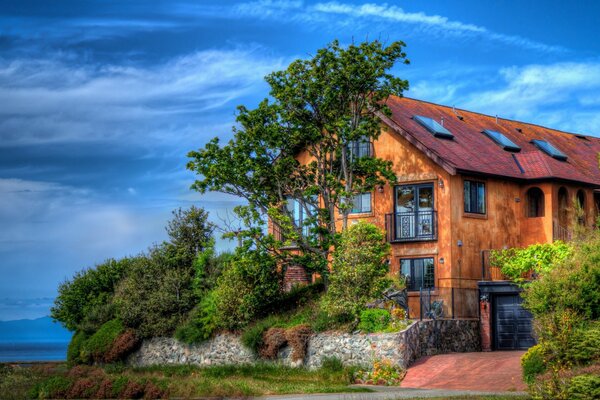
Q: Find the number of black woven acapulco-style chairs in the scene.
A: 0